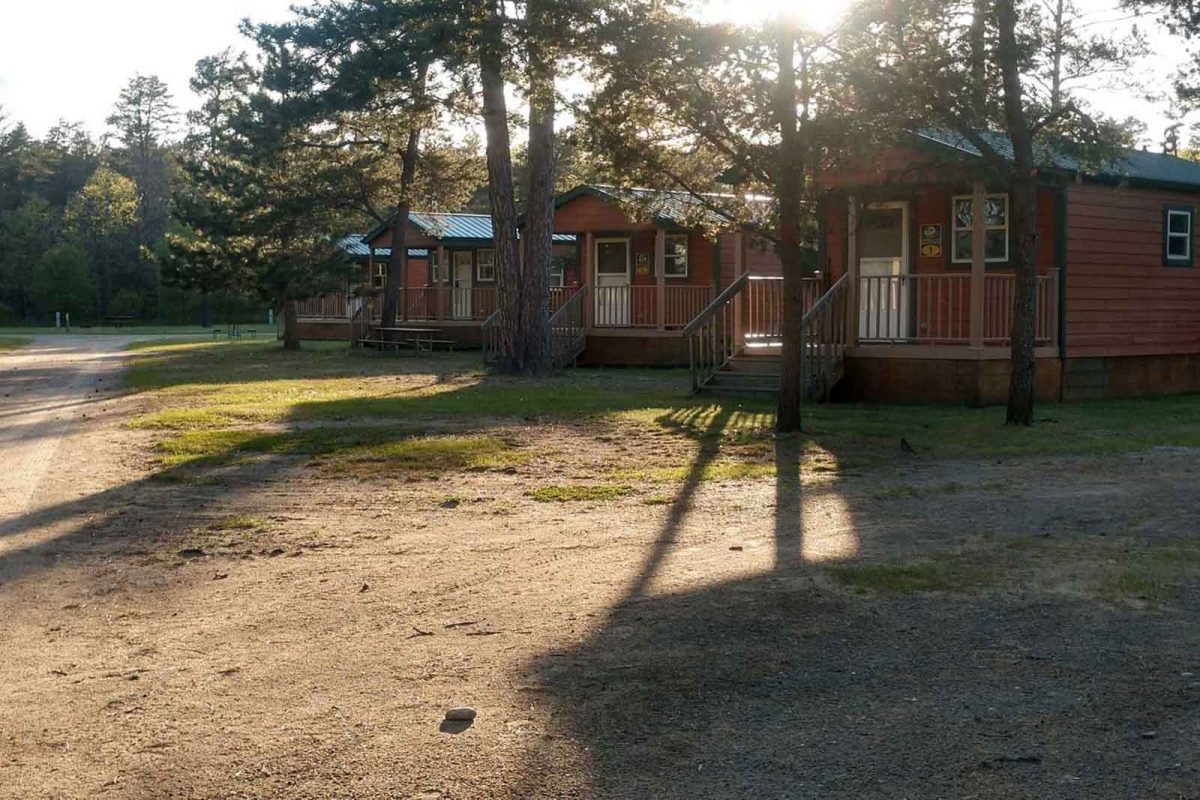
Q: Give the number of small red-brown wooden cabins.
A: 4